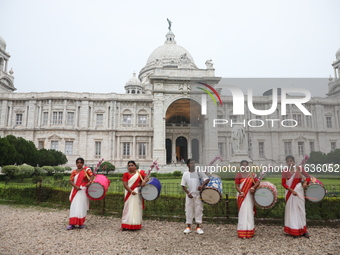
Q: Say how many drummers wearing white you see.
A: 5